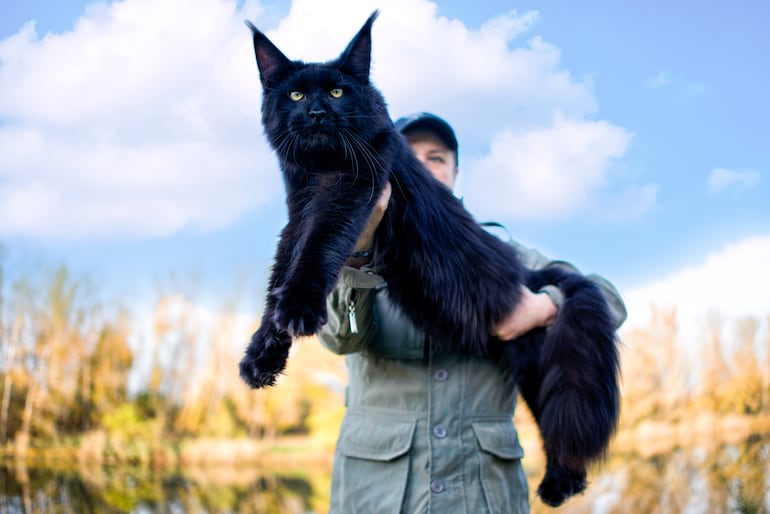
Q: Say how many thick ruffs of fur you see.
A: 1